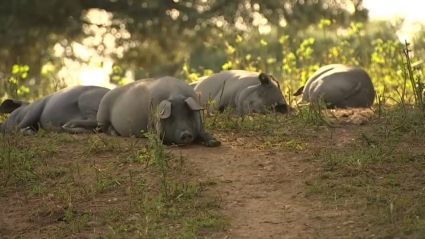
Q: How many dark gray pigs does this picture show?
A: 4